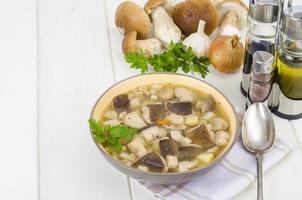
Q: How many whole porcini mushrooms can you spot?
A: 5